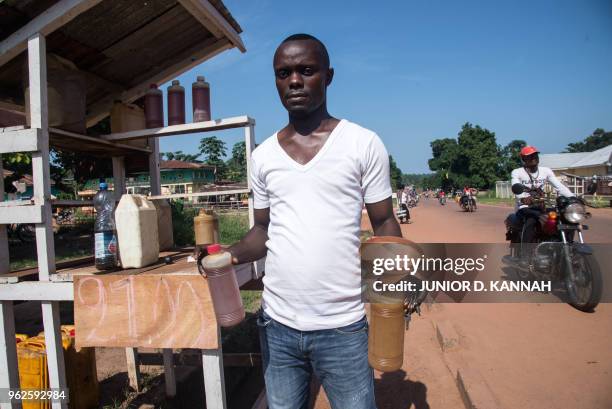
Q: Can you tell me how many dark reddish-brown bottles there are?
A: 3